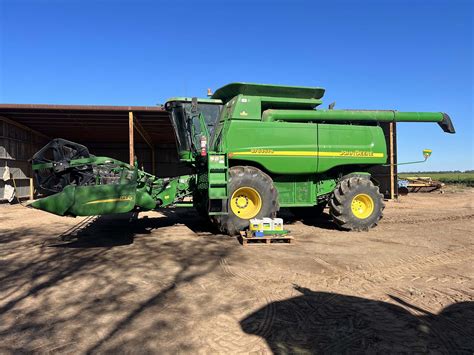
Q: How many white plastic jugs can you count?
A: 3